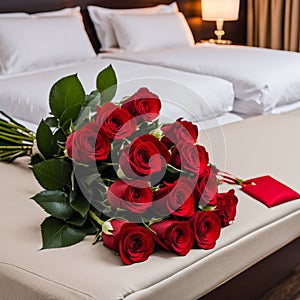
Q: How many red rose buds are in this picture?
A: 13